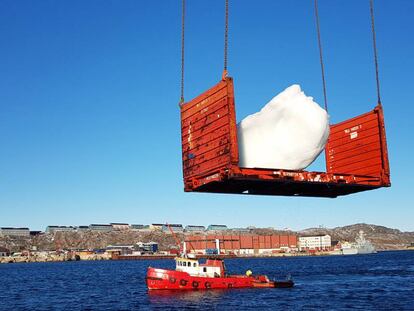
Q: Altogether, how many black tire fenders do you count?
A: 5